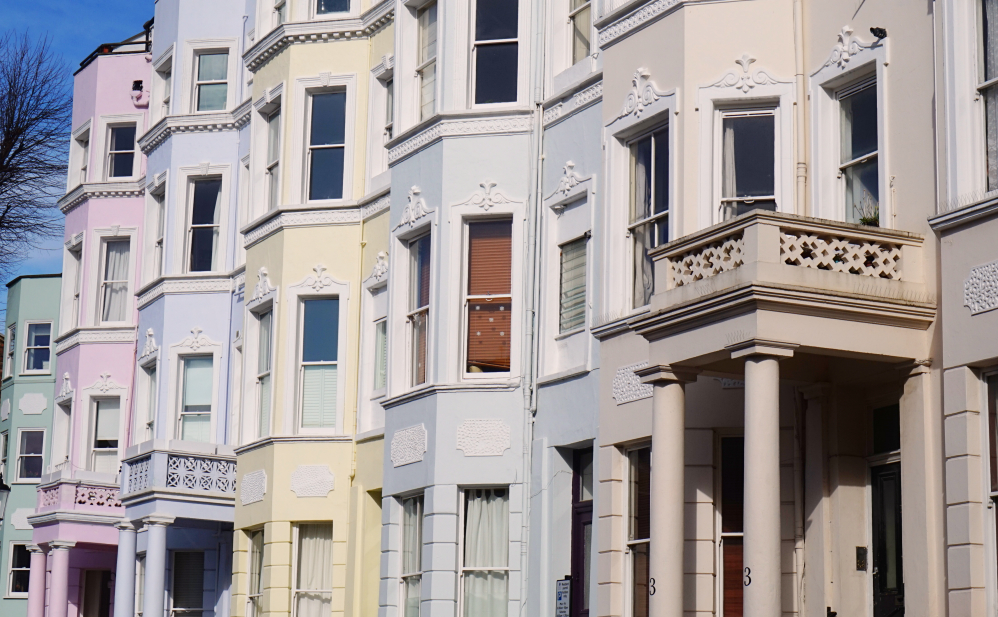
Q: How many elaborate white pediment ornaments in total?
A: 13